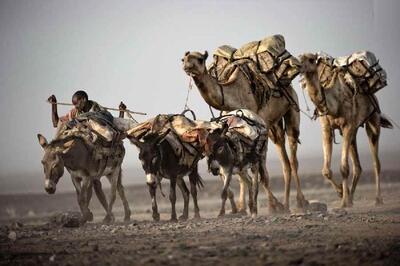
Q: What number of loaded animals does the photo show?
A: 5